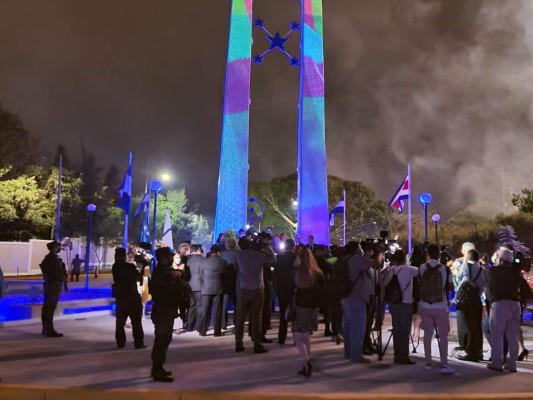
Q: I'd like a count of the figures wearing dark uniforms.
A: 3